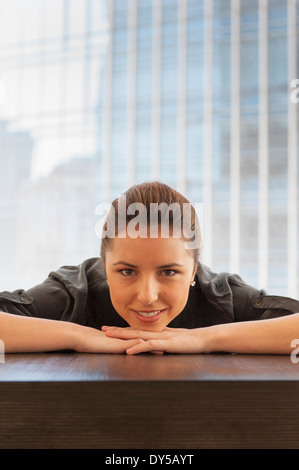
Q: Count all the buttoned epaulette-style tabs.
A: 2